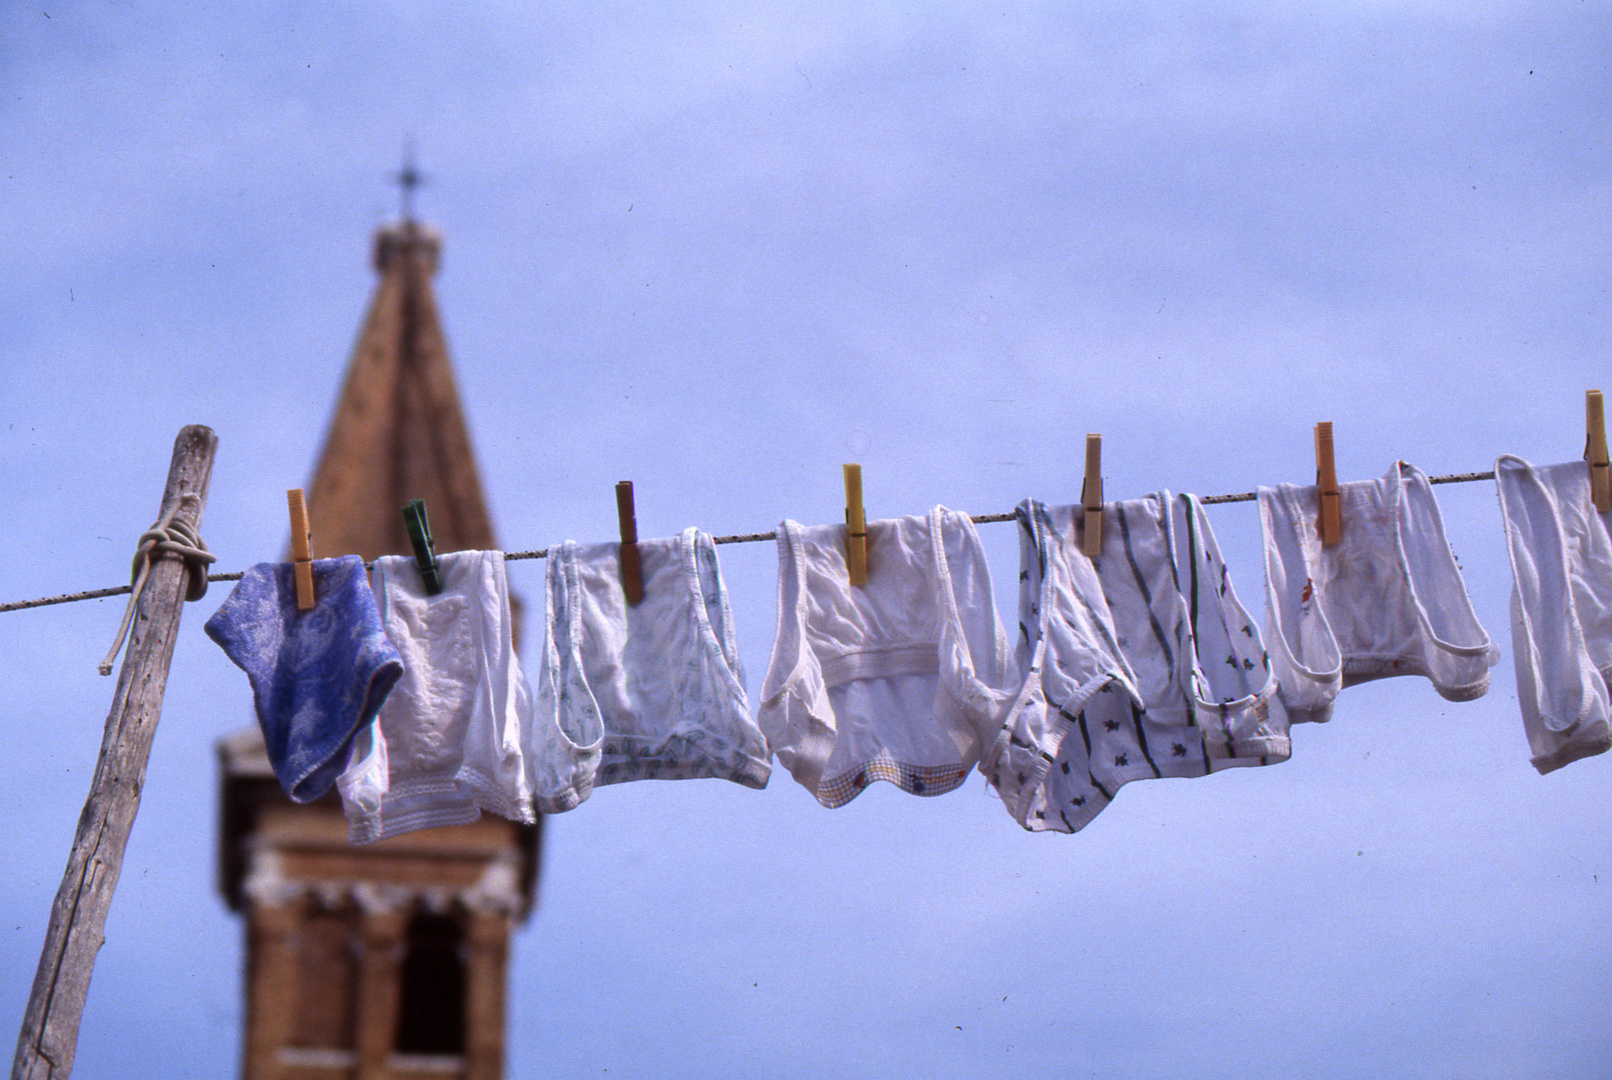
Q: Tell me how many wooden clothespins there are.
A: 6